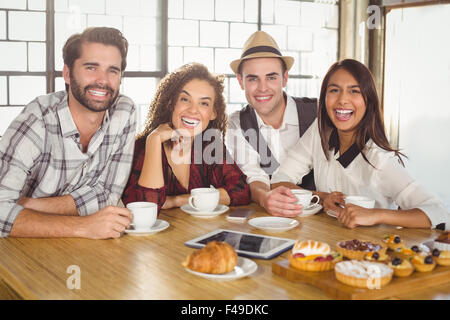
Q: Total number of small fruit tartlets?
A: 6